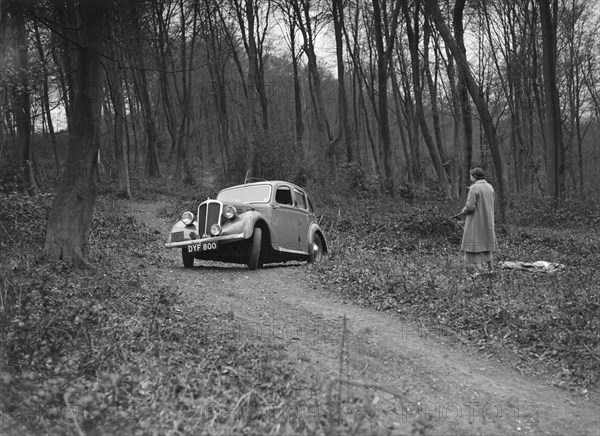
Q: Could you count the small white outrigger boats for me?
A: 0